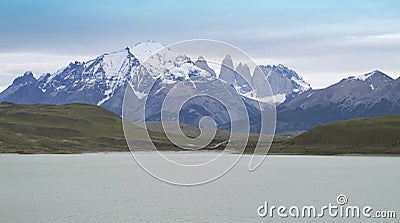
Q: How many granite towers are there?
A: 3